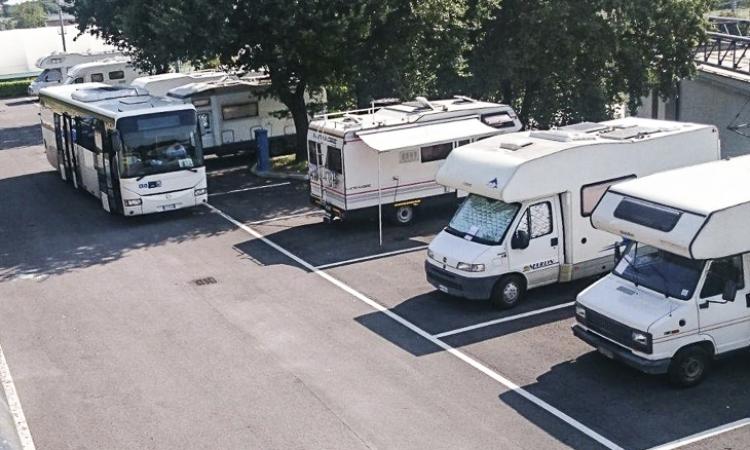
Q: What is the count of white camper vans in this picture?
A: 7